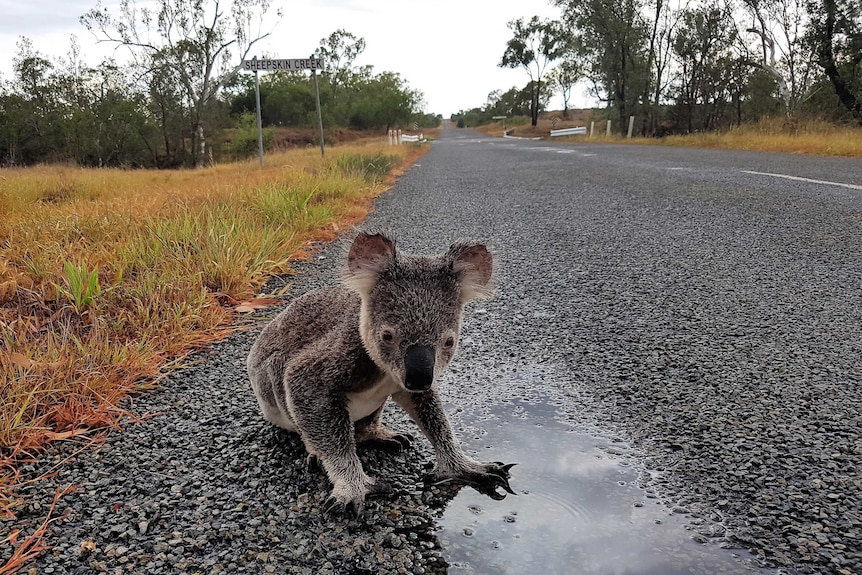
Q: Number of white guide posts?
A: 6